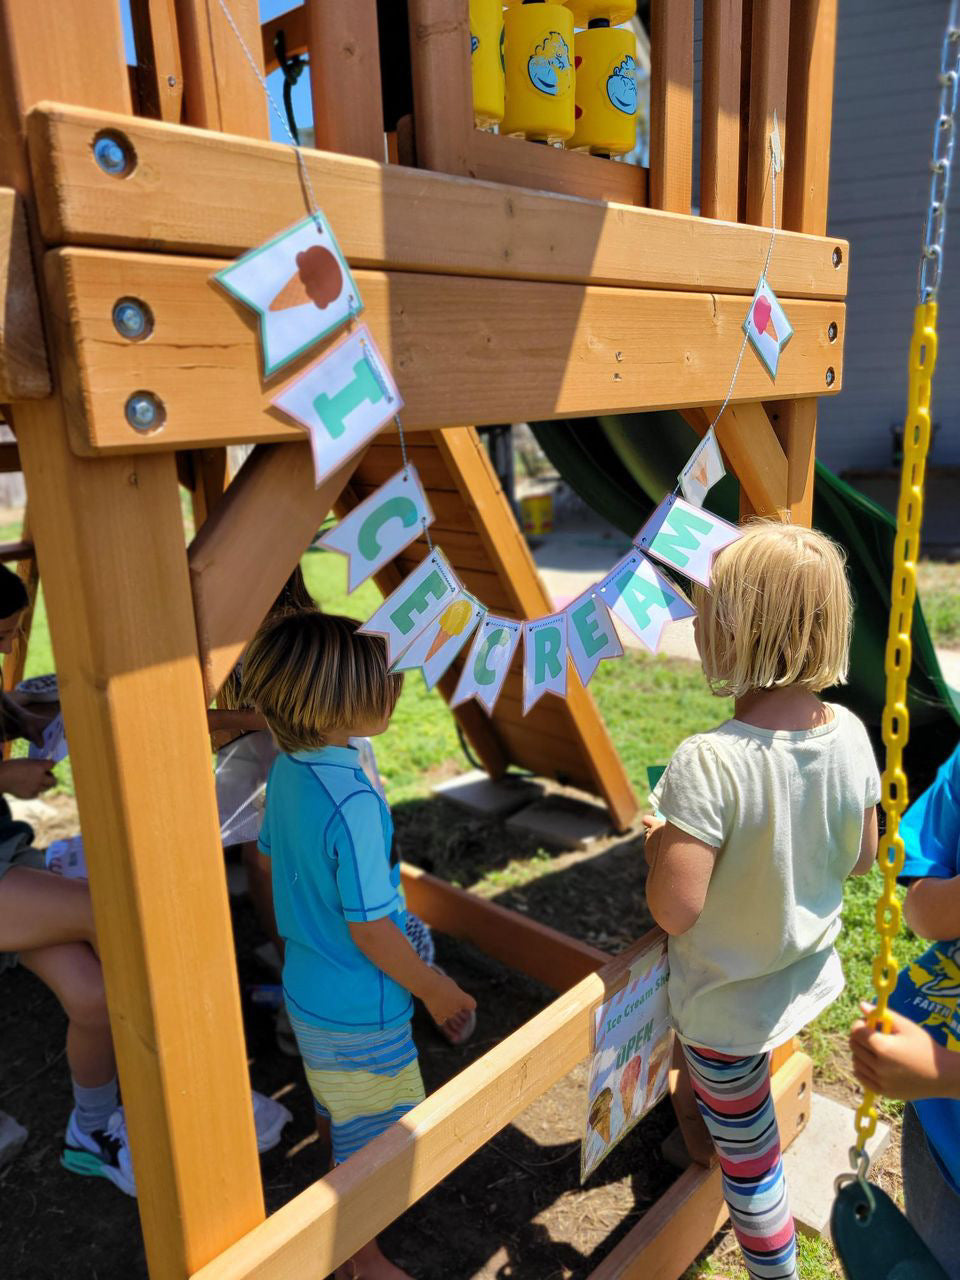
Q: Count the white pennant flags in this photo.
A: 12